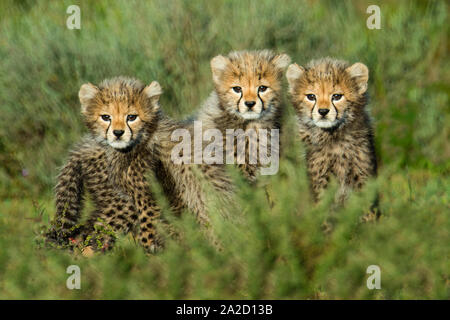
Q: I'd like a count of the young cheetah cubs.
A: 3